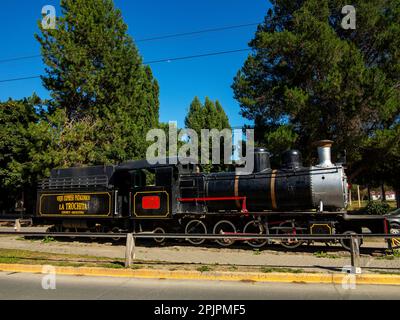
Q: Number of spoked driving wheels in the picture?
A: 4